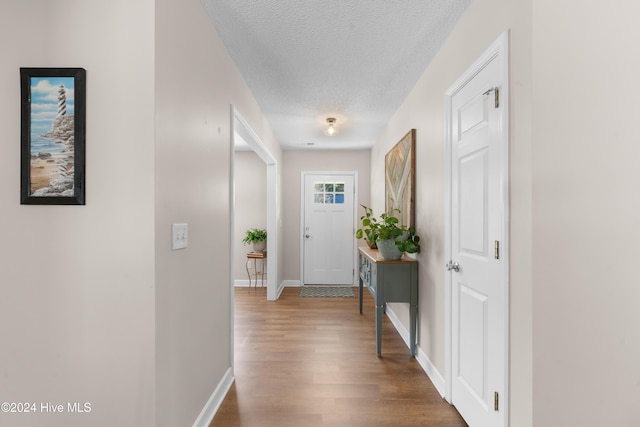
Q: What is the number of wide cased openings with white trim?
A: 1